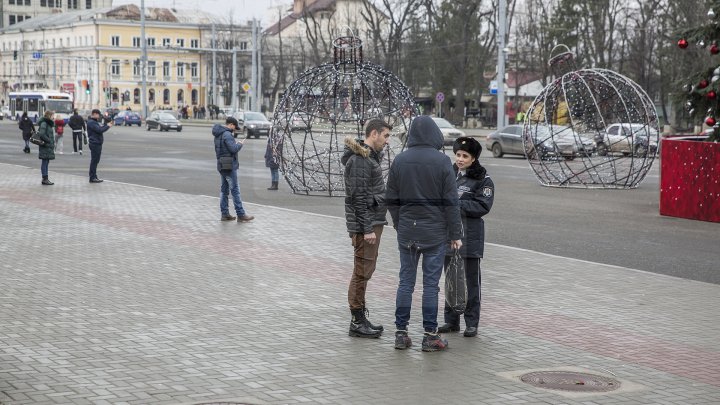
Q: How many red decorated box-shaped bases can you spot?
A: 1